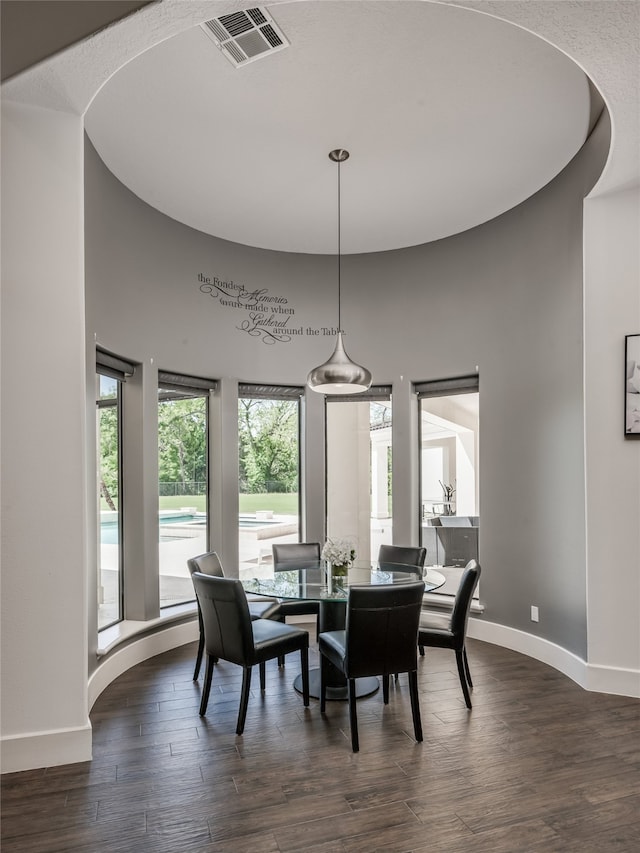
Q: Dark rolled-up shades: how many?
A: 5